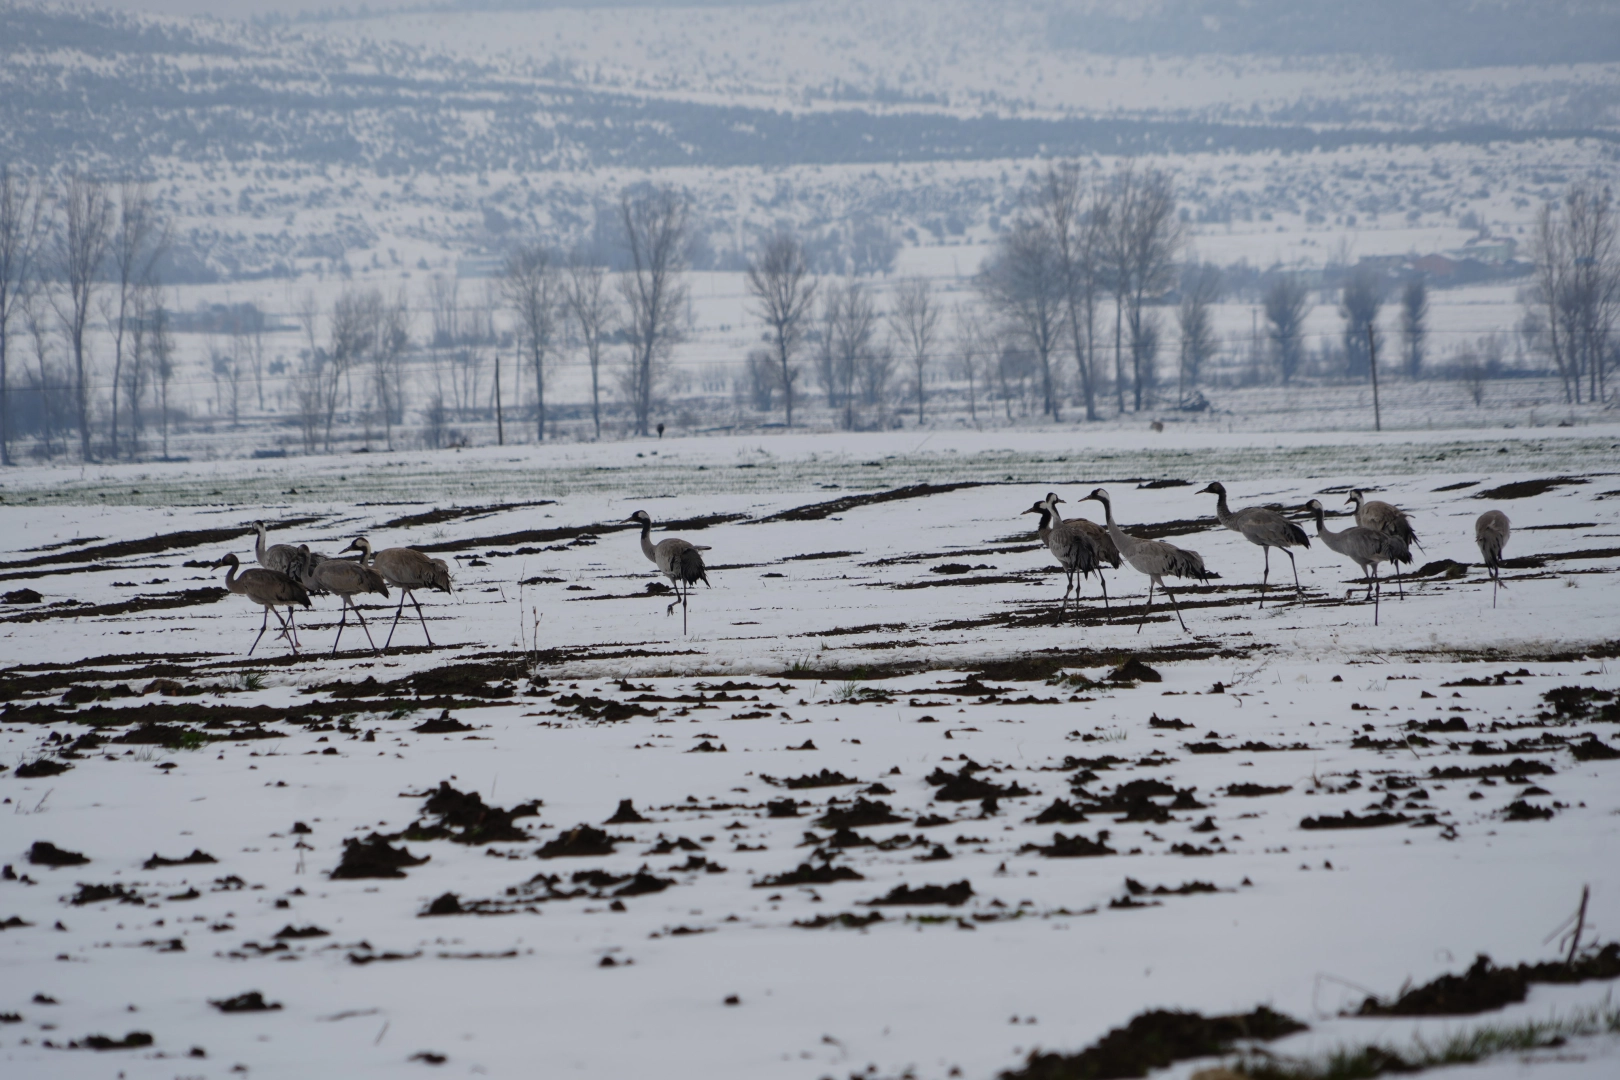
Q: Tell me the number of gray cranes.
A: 12